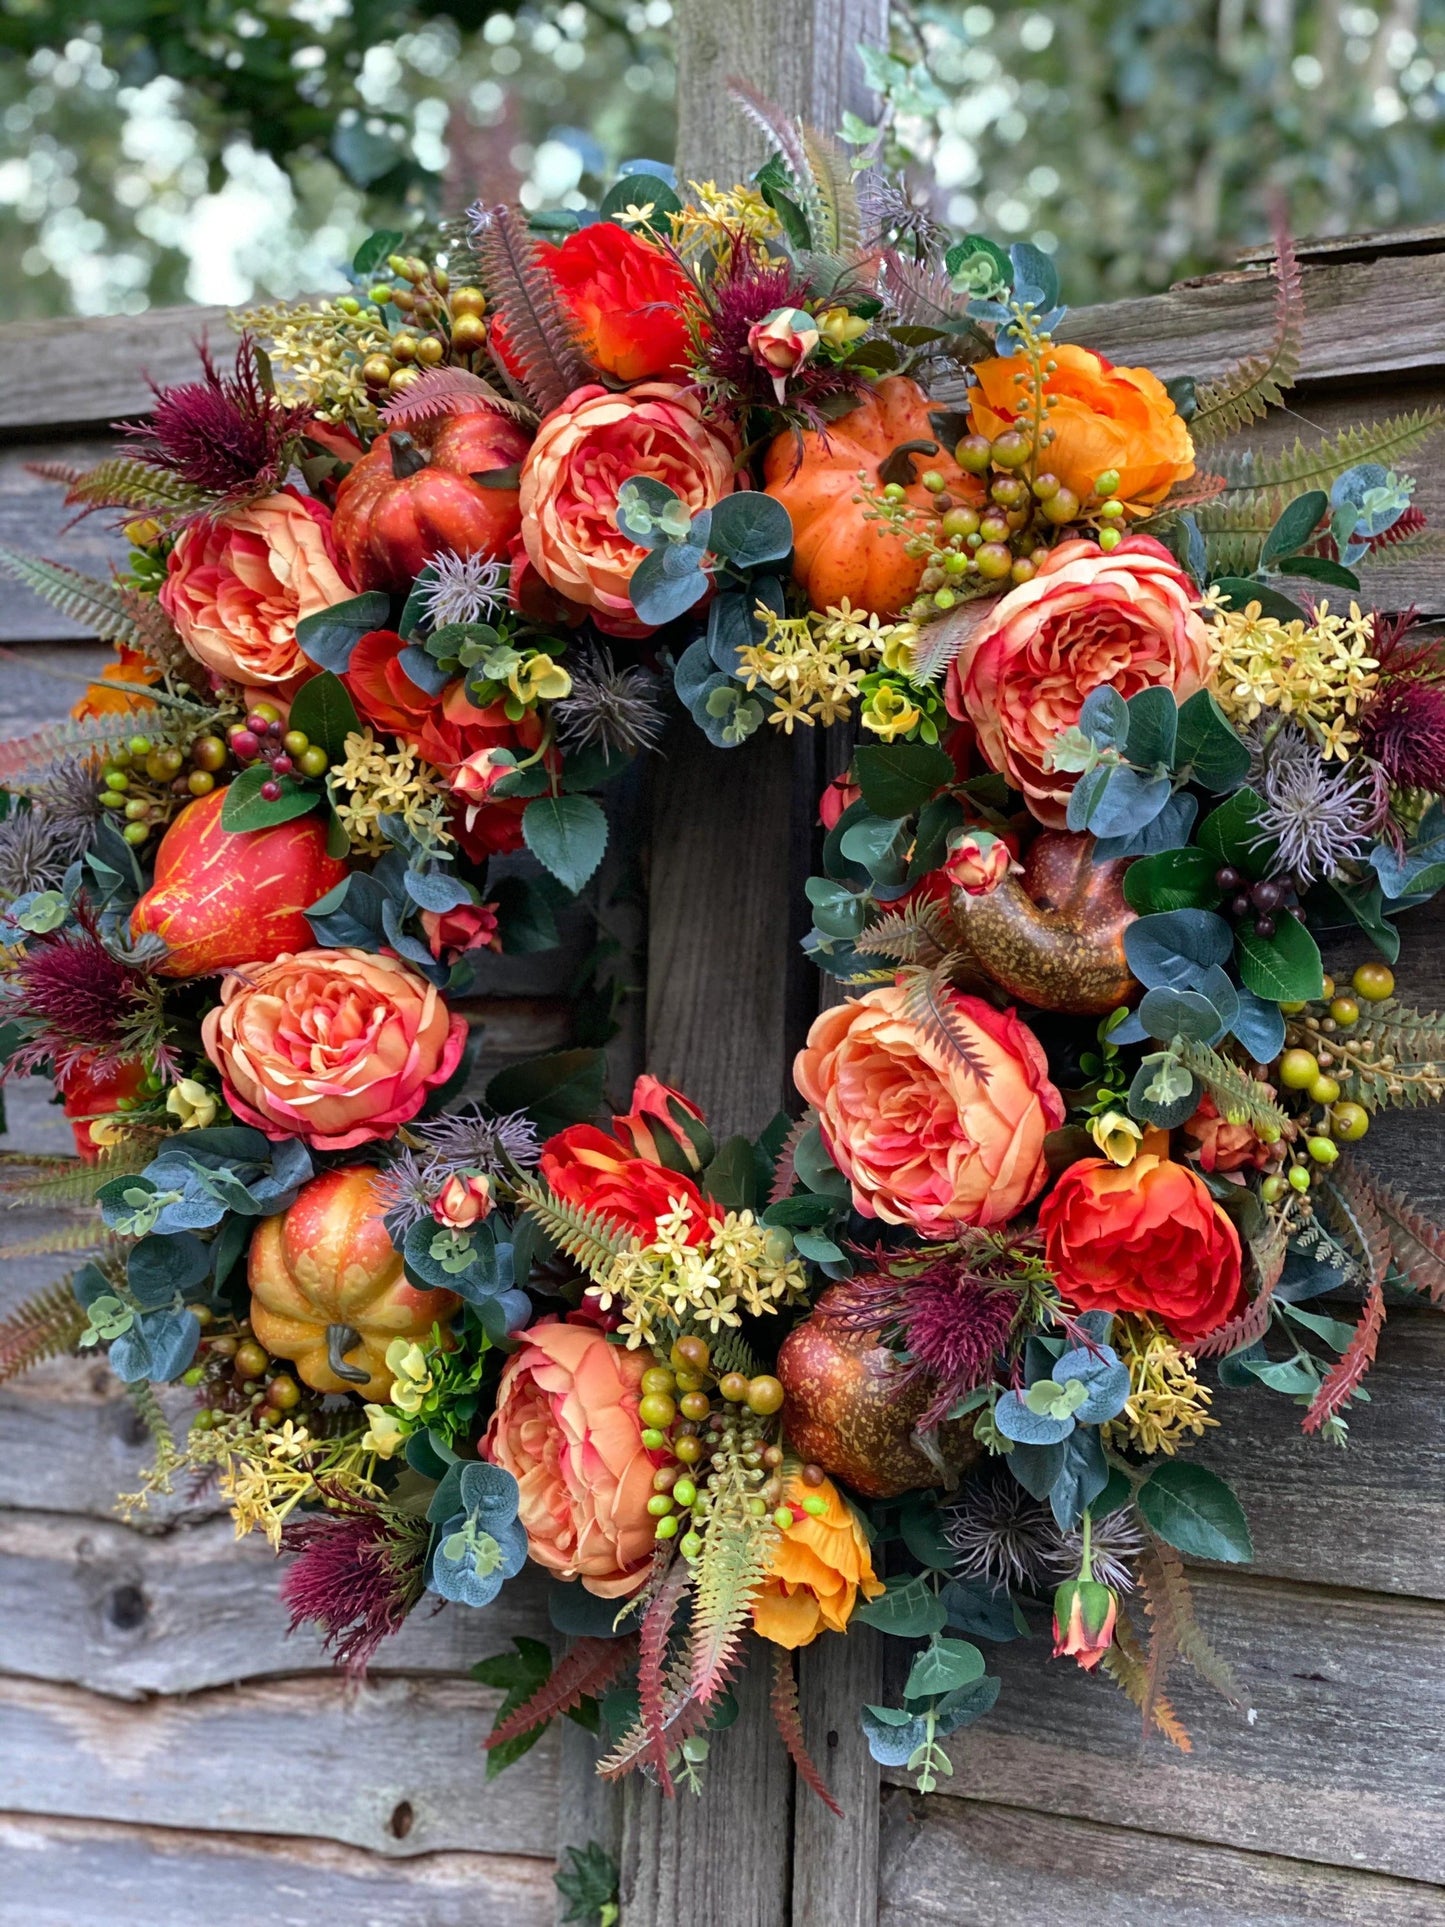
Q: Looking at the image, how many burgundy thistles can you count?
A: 6